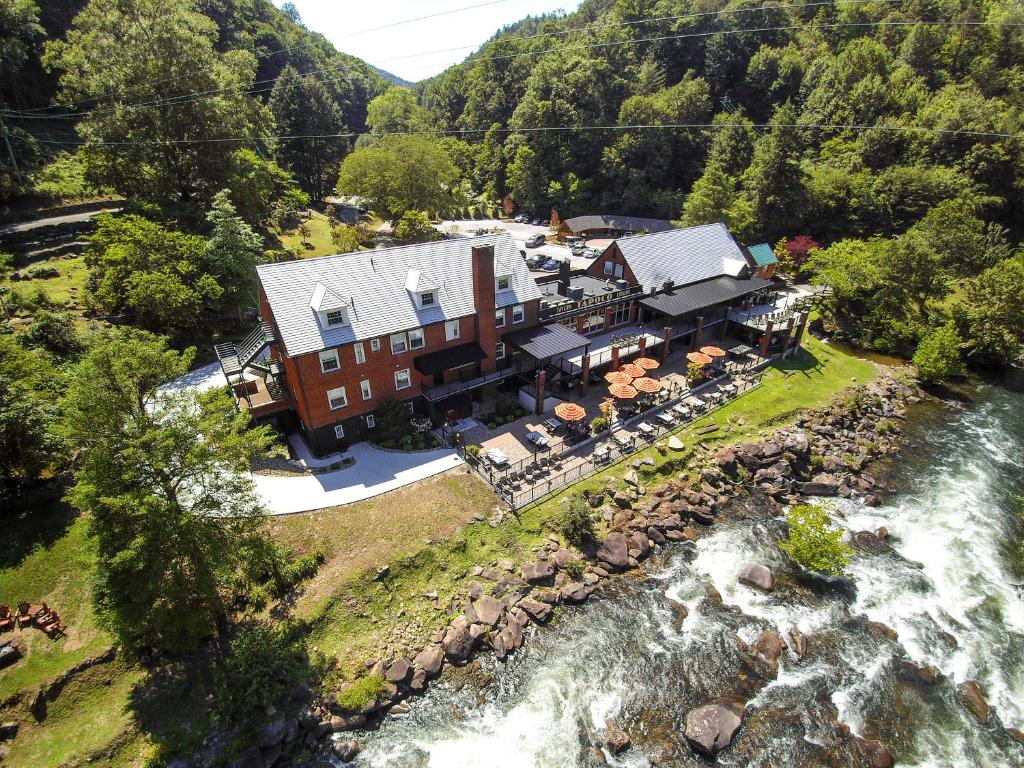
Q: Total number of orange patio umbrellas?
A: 8